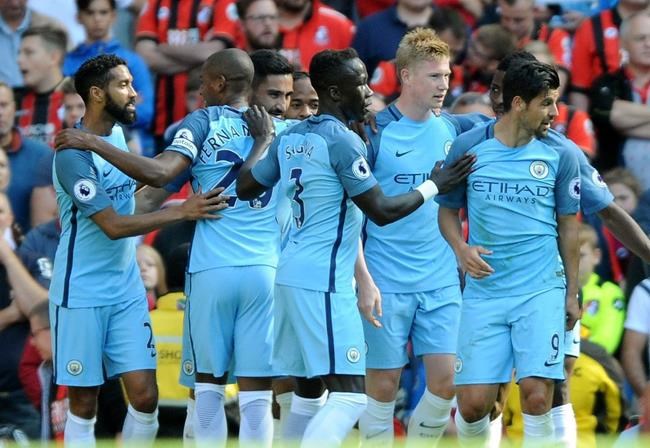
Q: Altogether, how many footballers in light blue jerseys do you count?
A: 8